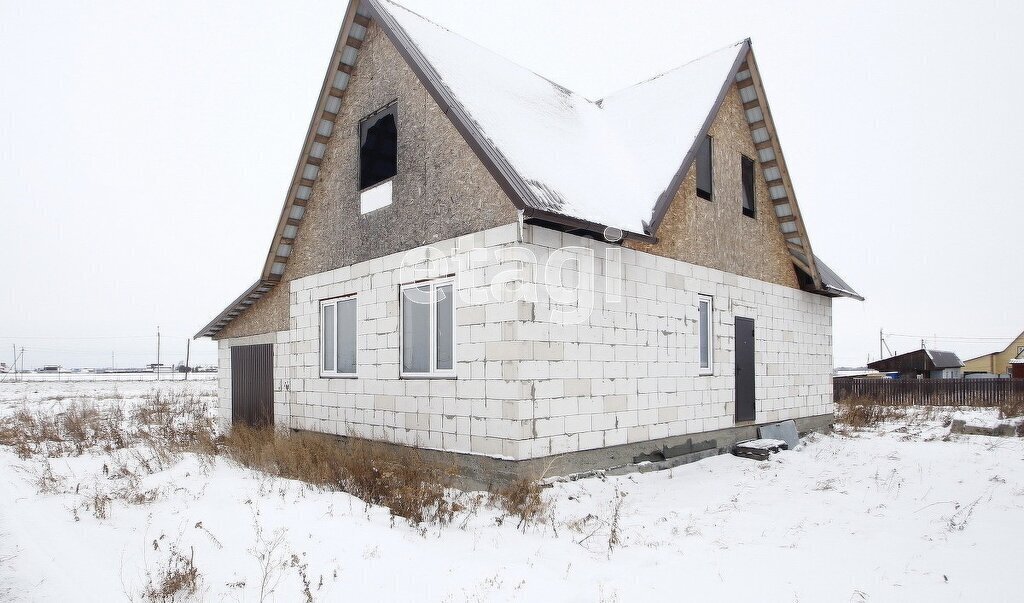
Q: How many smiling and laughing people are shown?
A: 0